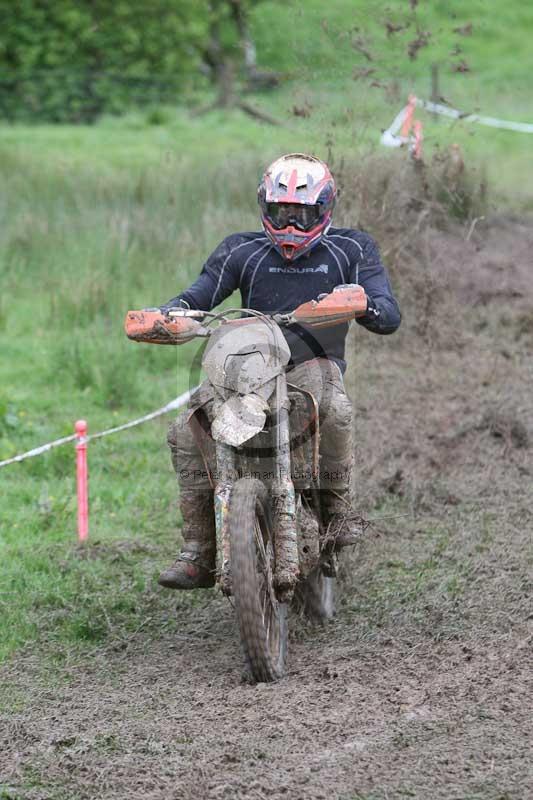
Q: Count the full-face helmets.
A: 1